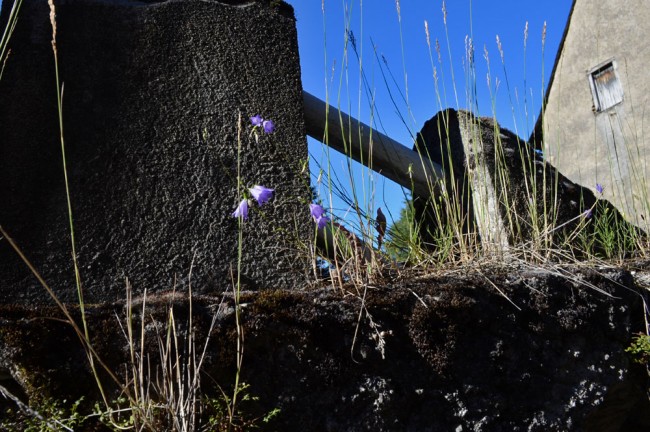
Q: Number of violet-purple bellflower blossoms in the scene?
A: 8